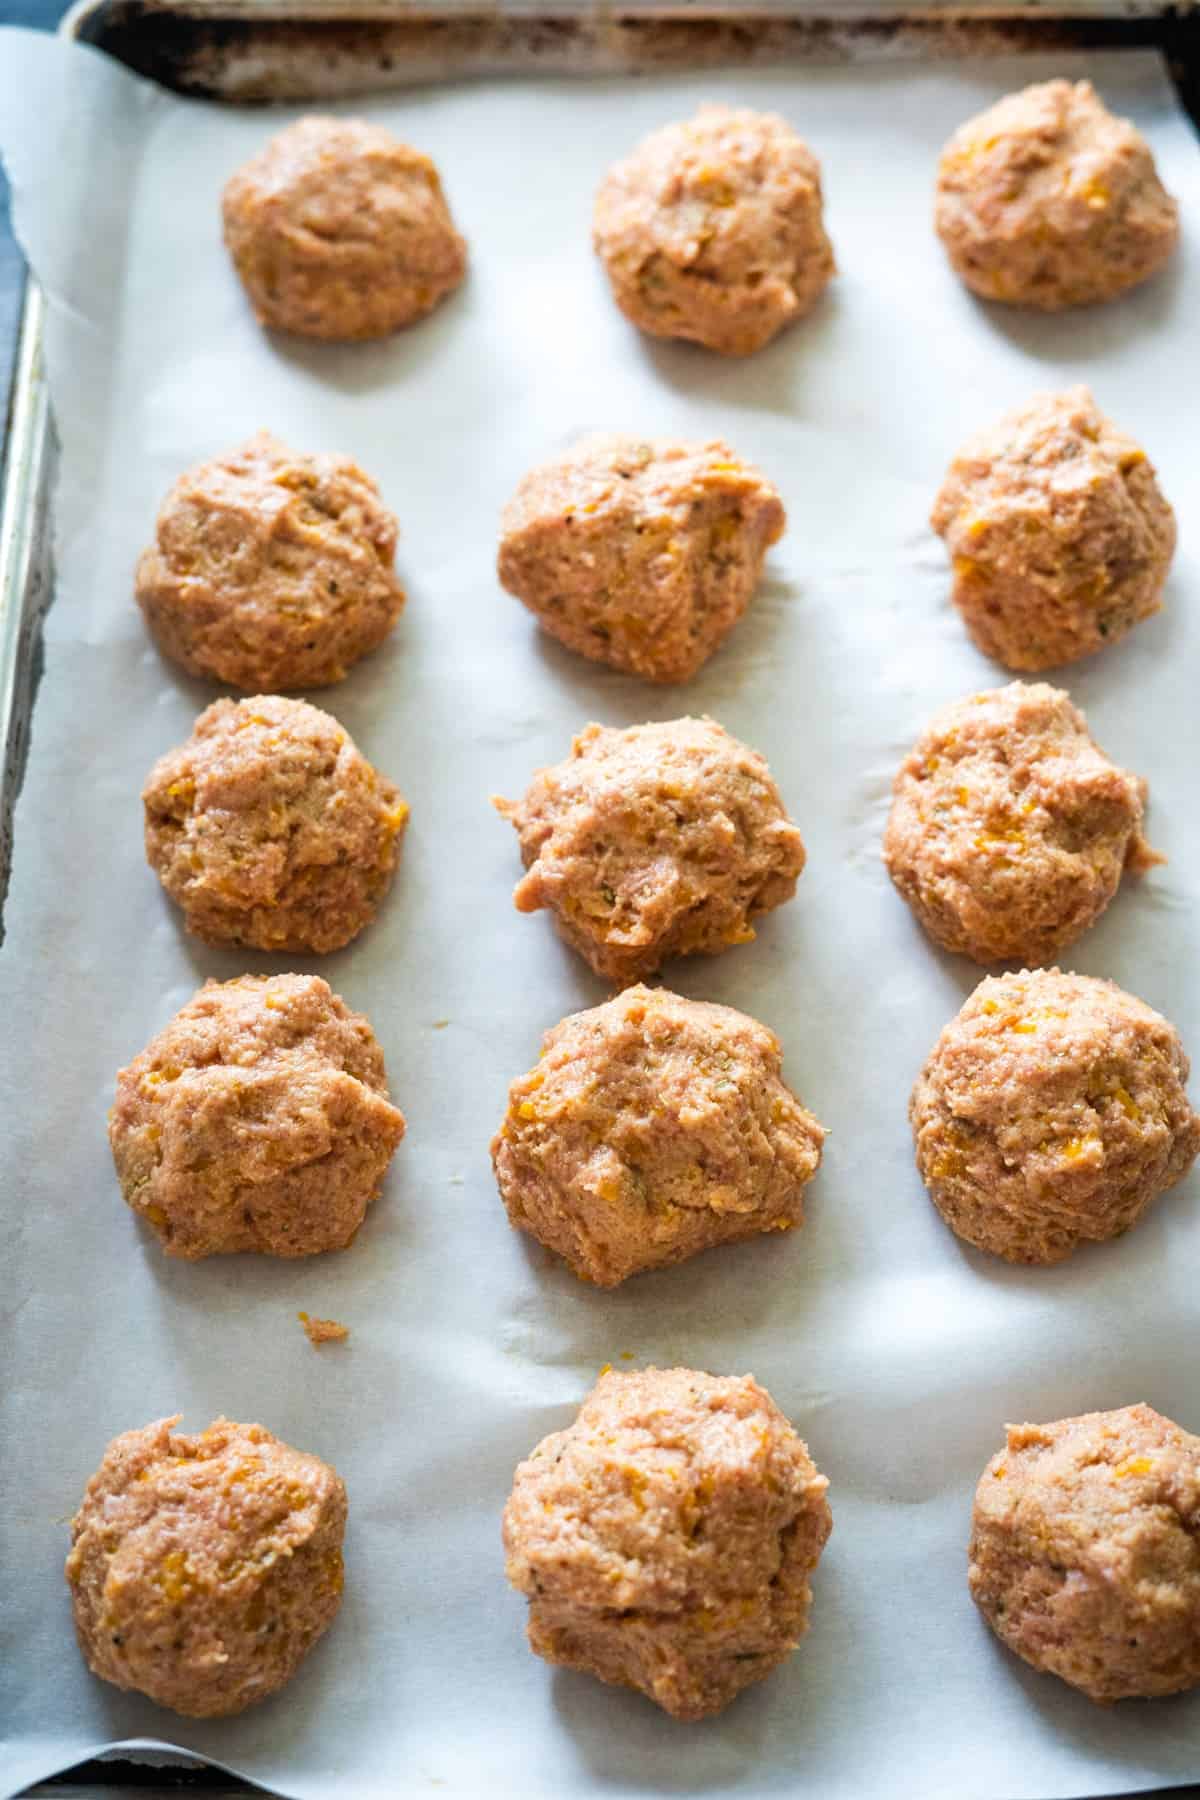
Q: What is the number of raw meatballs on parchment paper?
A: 15